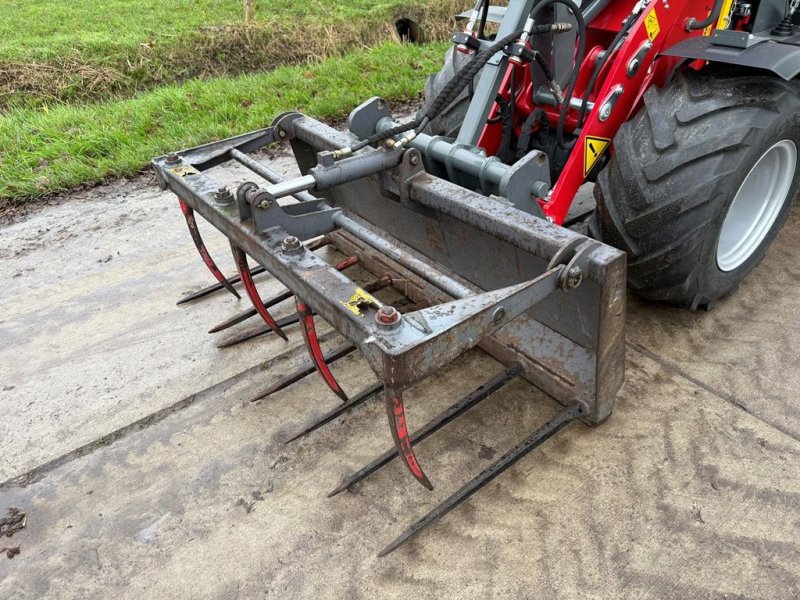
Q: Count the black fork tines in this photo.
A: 7